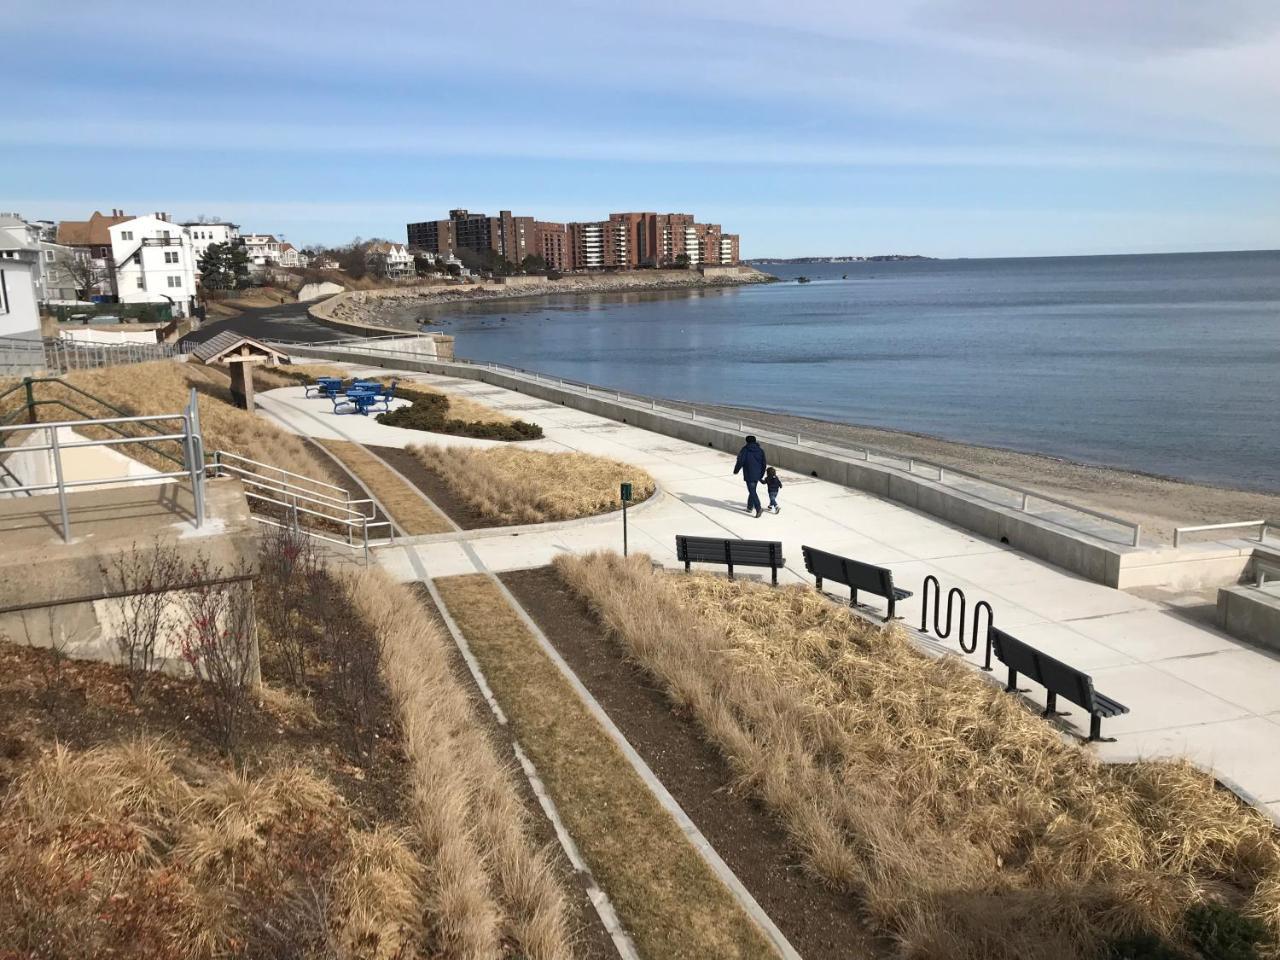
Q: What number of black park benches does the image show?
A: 3